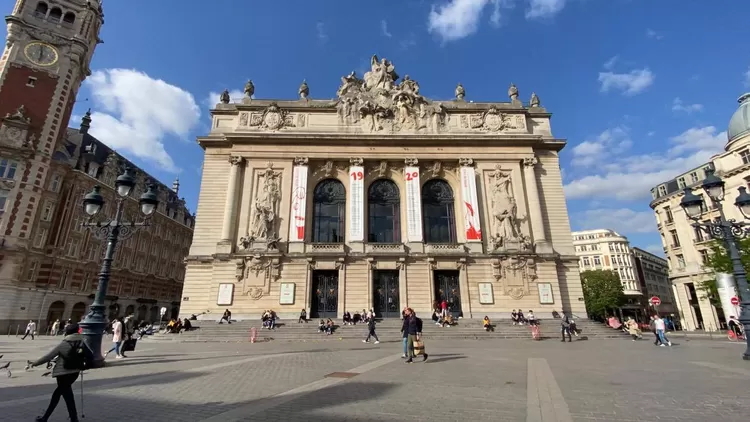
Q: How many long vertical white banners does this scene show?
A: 4